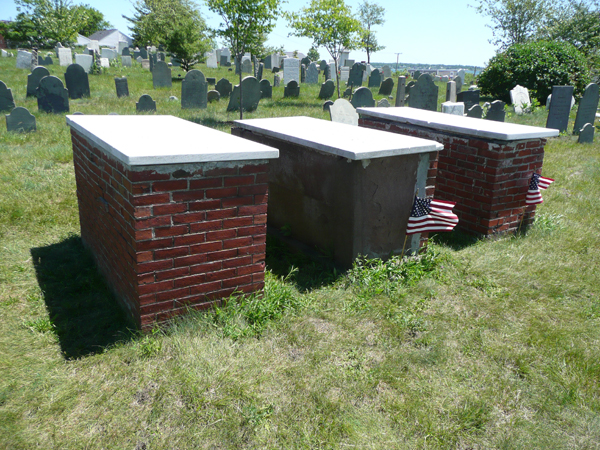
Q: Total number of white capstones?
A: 3